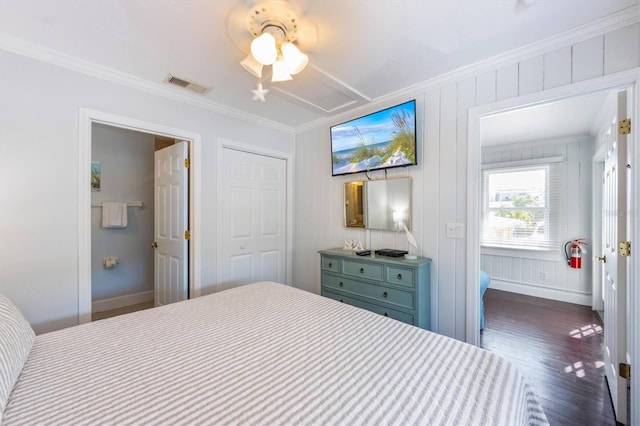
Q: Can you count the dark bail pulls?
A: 7